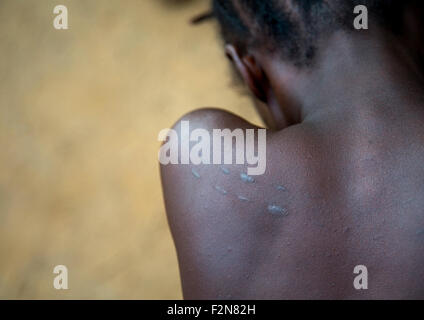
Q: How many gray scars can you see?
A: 7